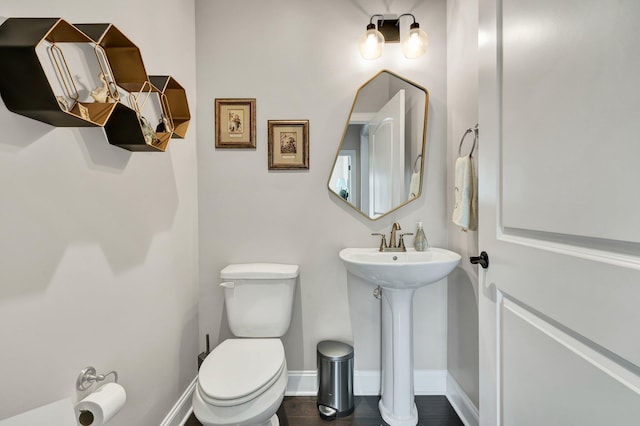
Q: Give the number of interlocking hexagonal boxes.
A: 4